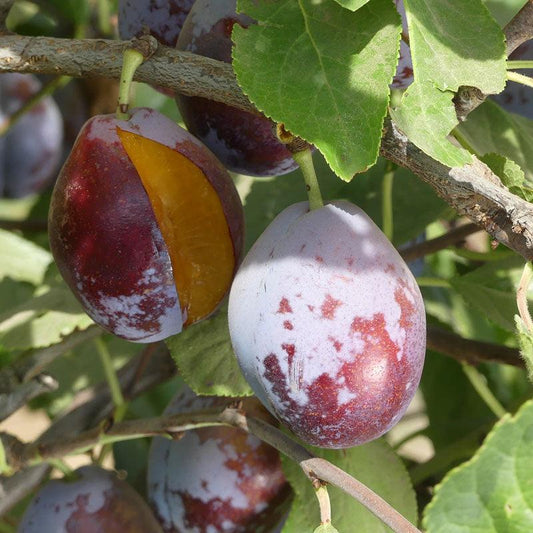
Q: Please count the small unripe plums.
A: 0